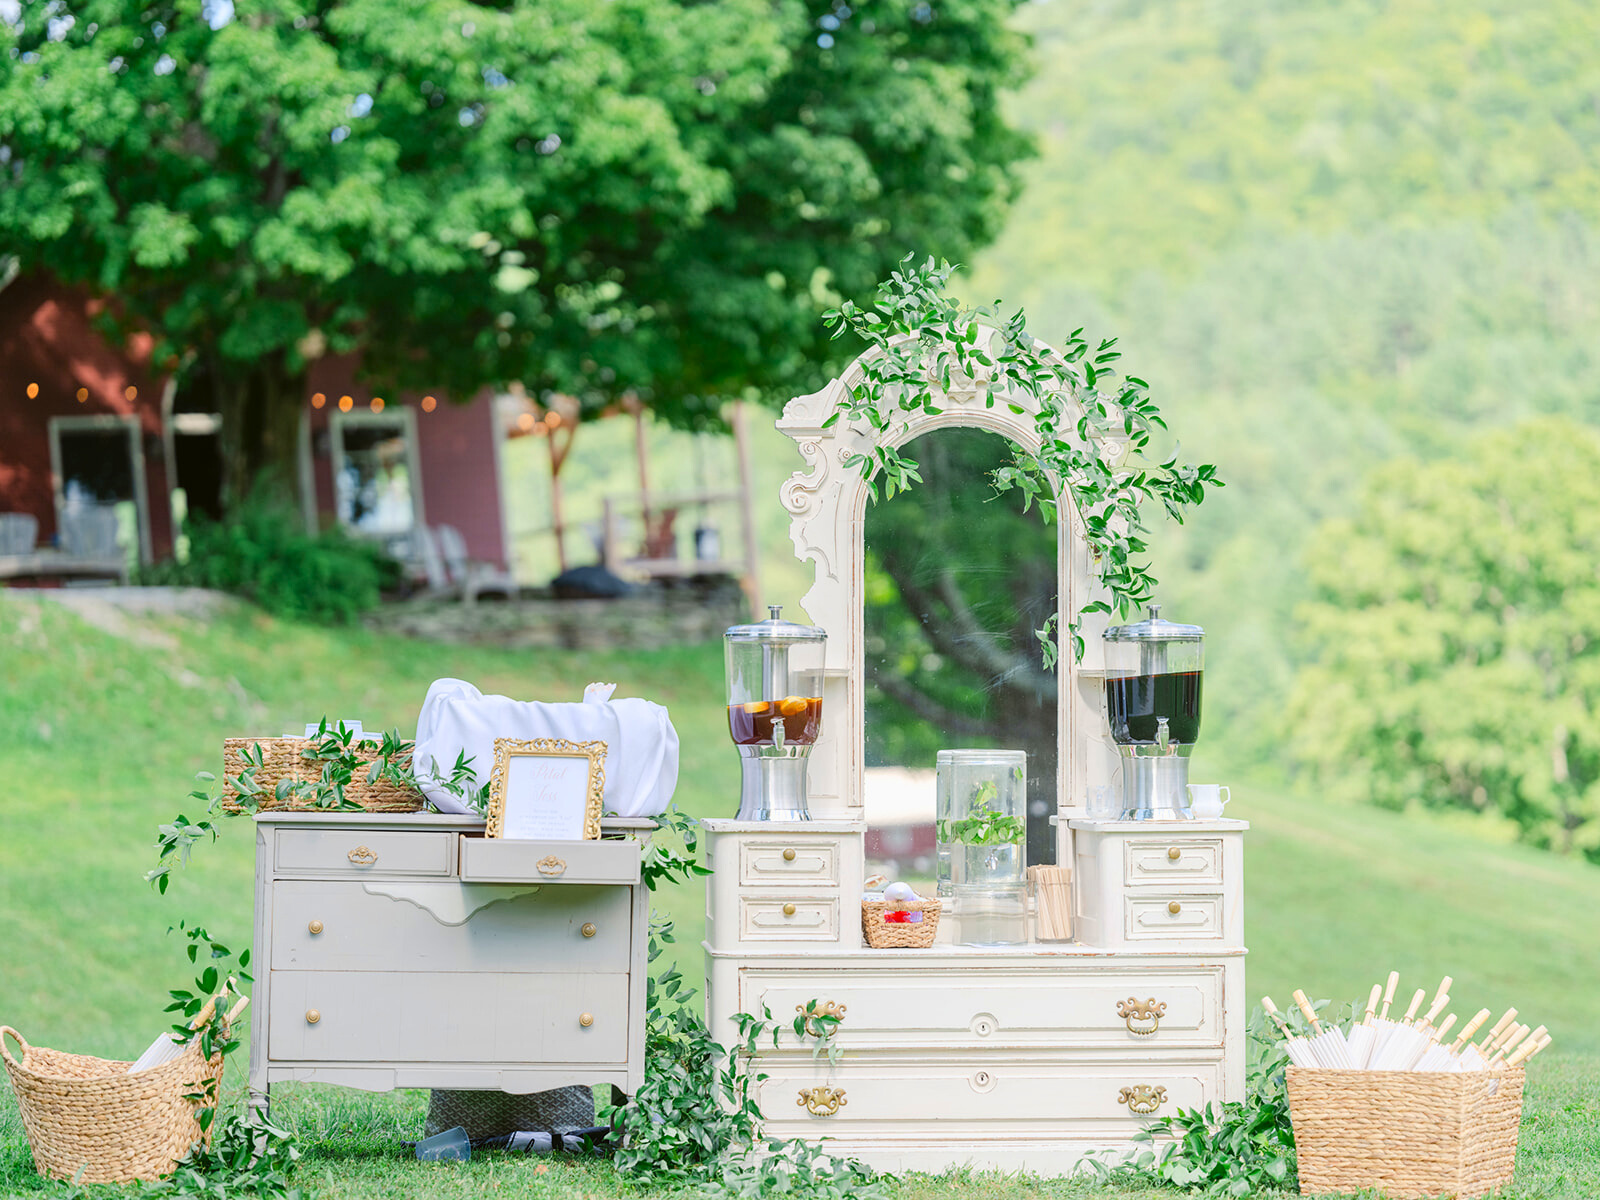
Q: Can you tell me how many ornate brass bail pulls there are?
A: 6